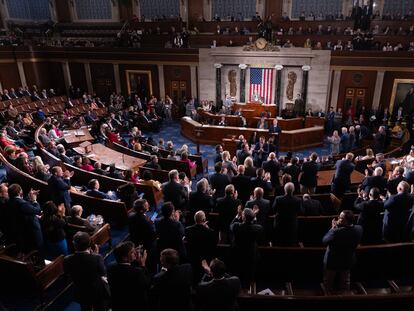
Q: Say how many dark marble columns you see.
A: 4